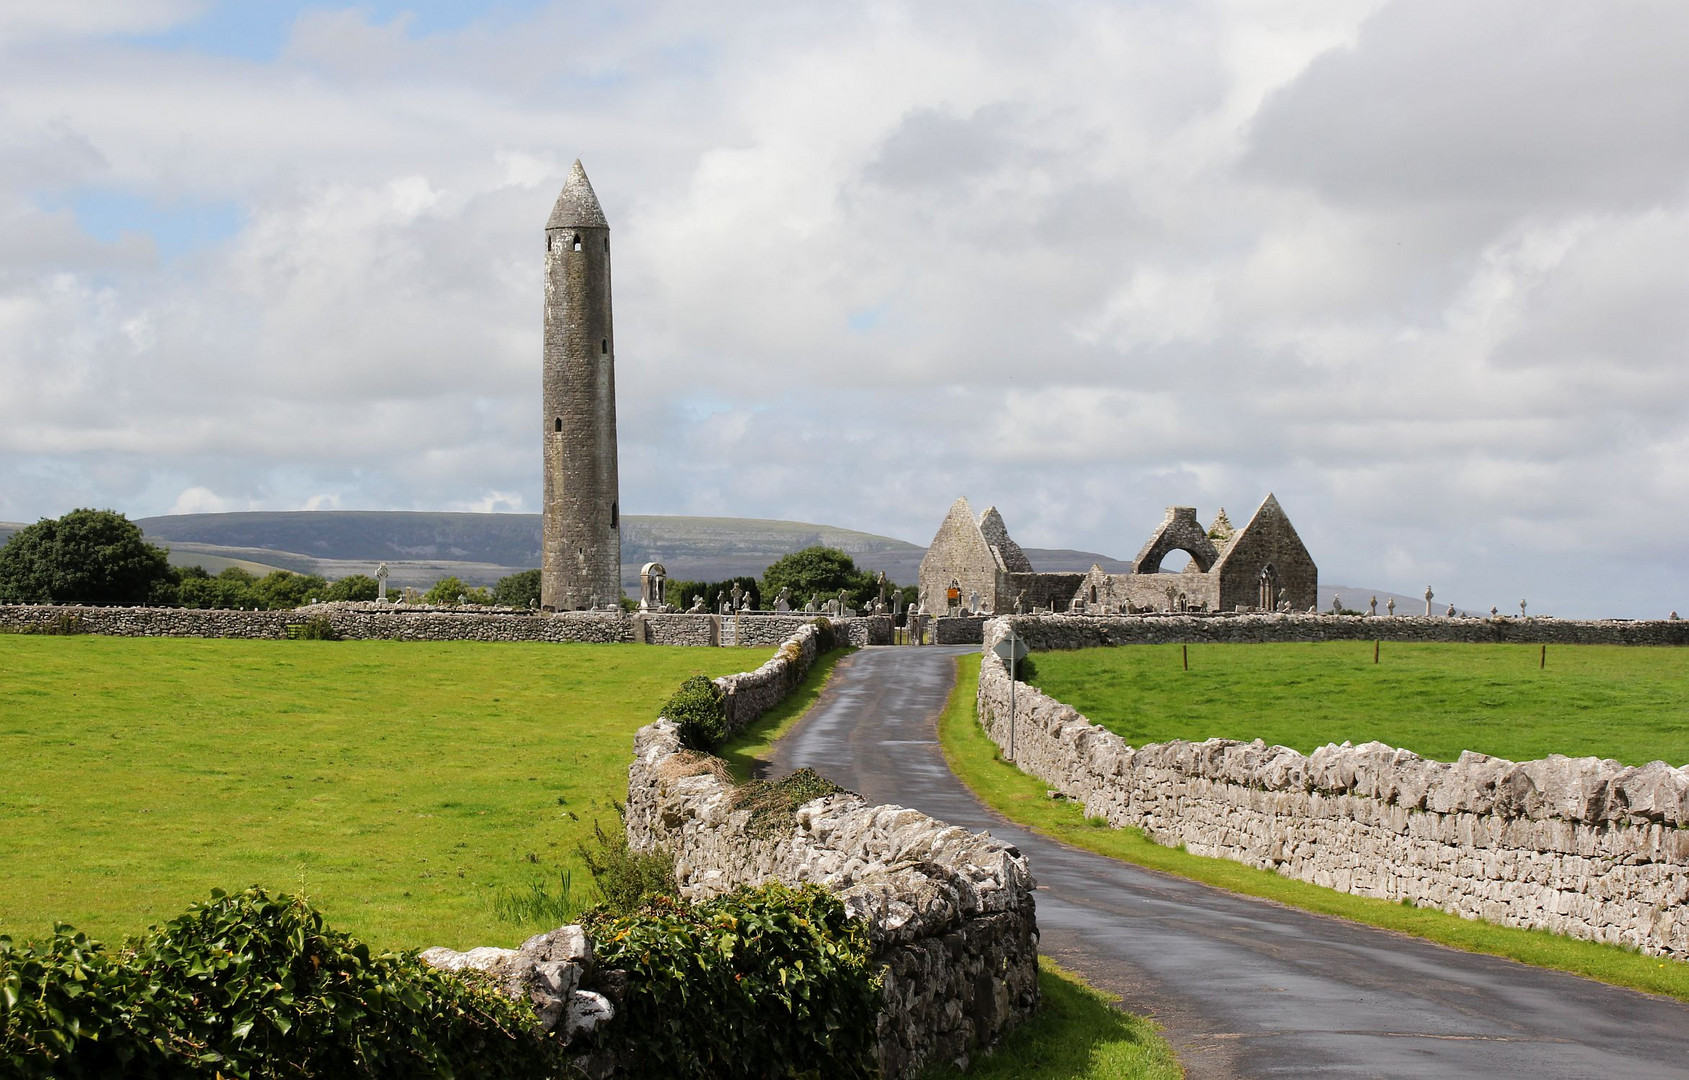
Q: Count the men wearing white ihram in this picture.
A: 0